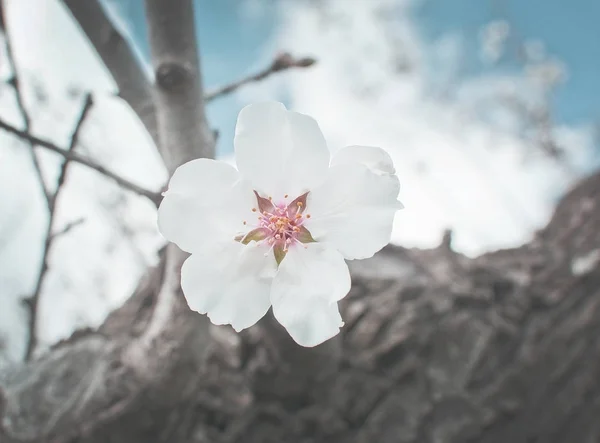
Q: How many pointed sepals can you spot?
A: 5